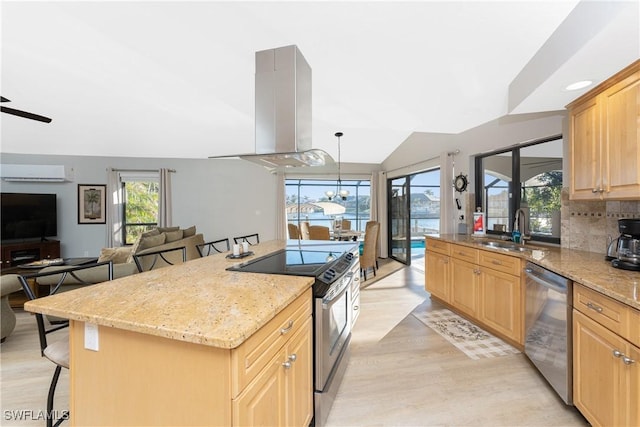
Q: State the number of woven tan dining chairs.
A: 5